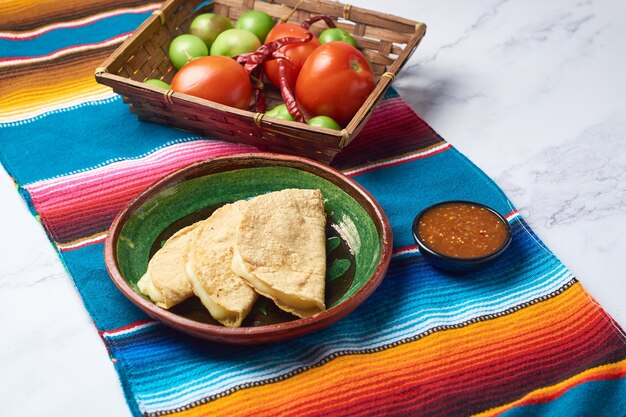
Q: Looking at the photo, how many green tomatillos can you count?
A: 8